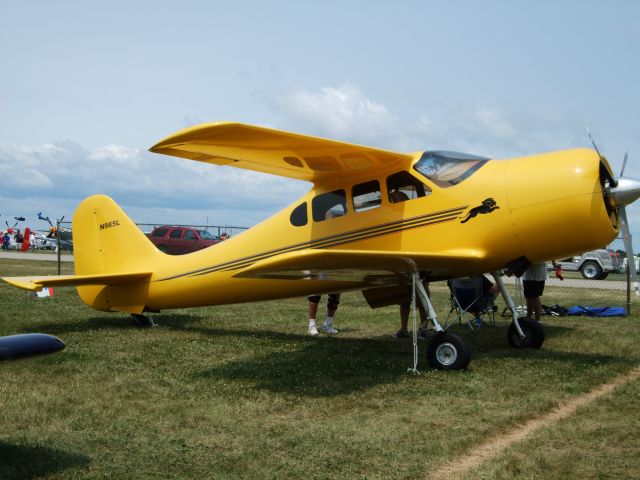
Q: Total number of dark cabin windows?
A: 4